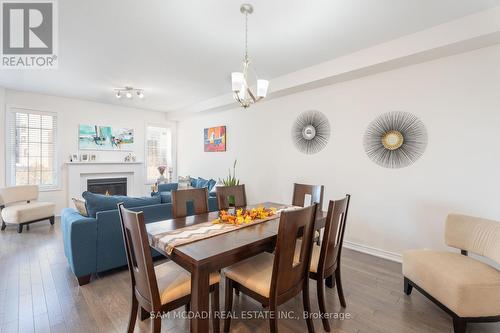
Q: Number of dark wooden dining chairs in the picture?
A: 6